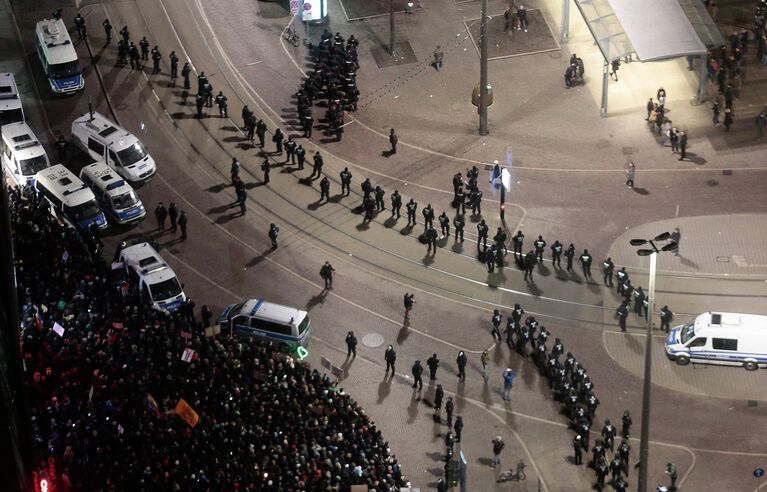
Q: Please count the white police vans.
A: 9